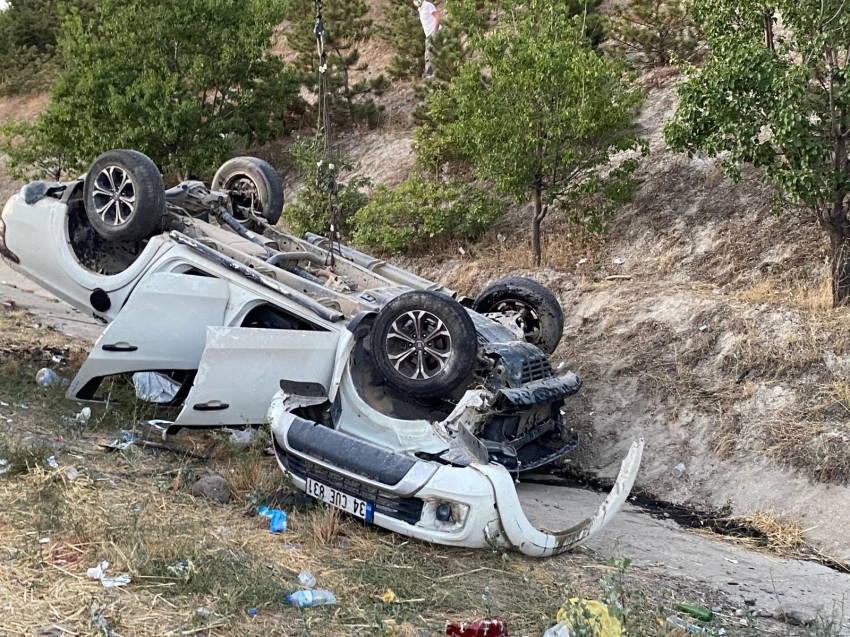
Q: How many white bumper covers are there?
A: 1